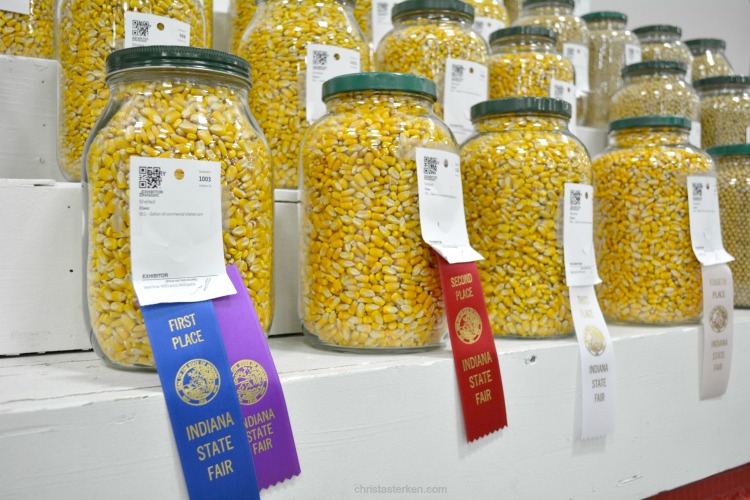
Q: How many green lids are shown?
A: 13